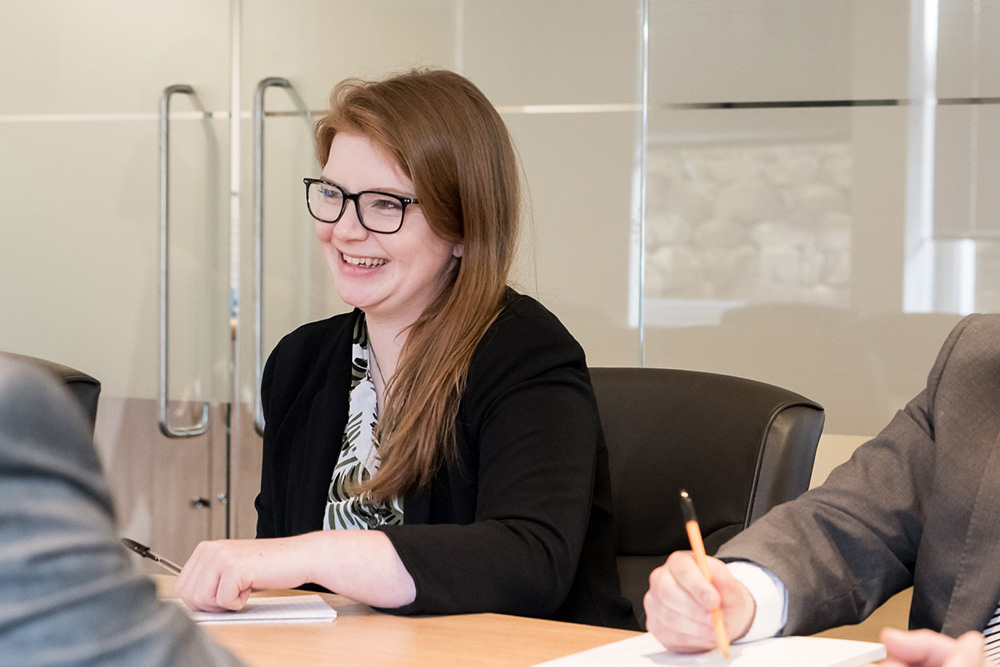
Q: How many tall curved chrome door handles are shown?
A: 2